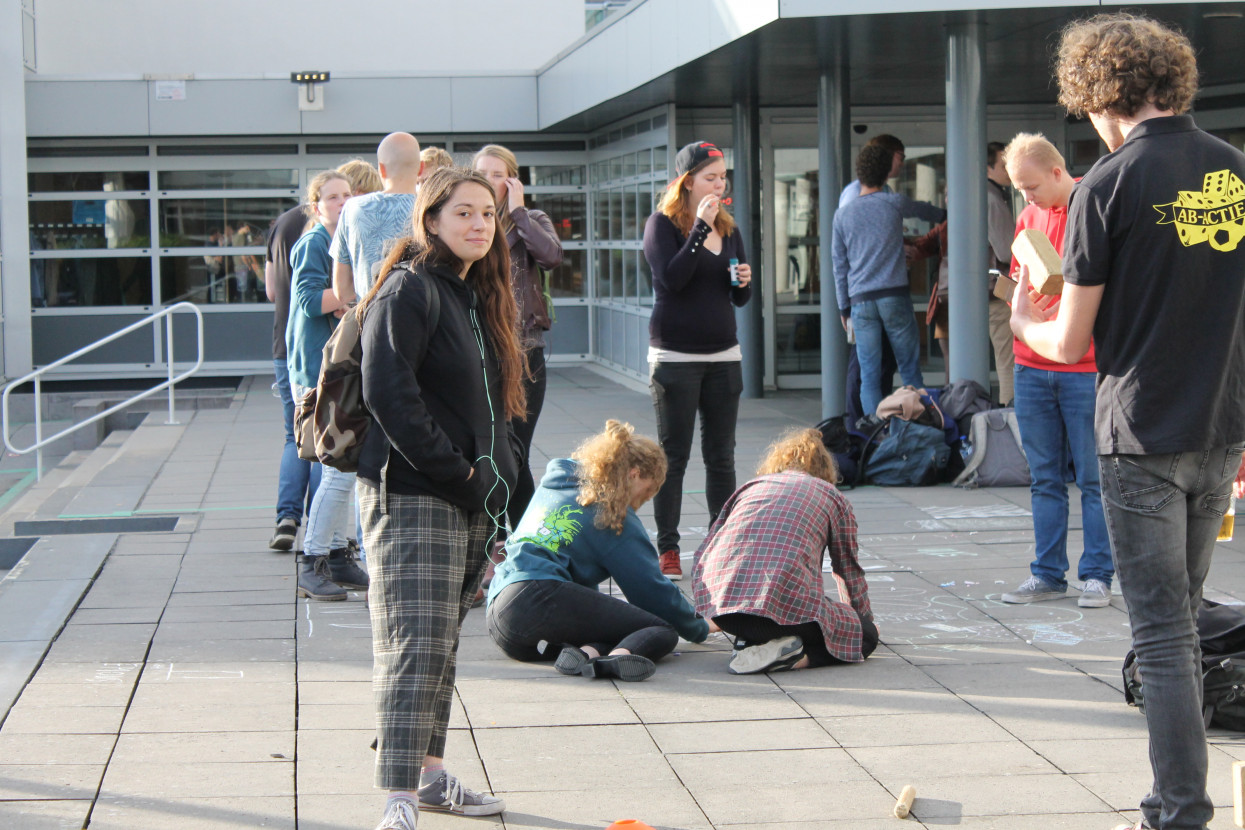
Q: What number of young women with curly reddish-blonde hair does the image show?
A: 2